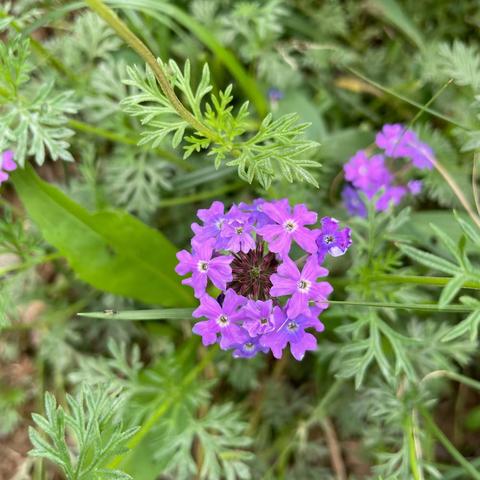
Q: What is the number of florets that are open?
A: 11